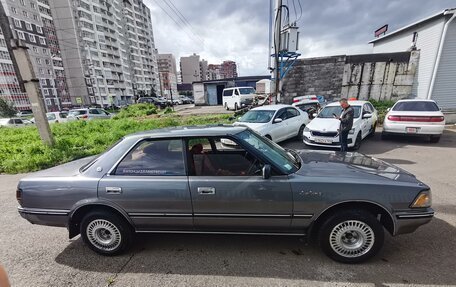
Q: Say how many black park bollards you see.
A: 0